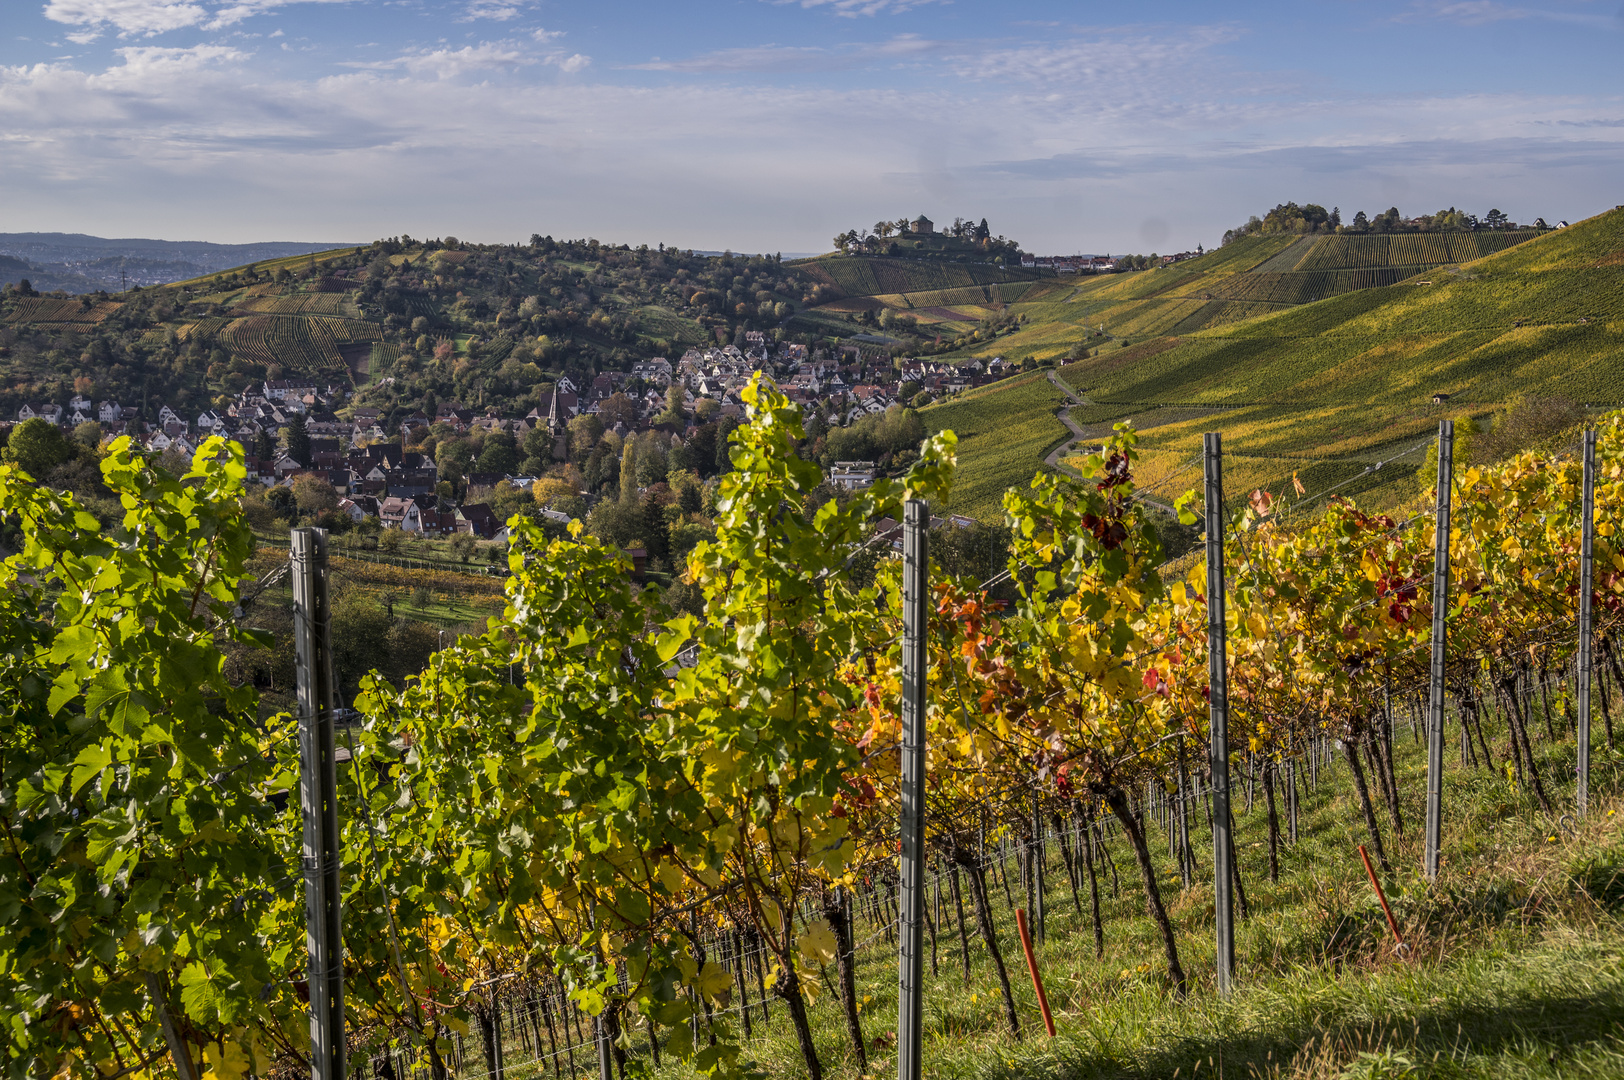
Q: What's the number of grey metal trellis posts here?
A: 5